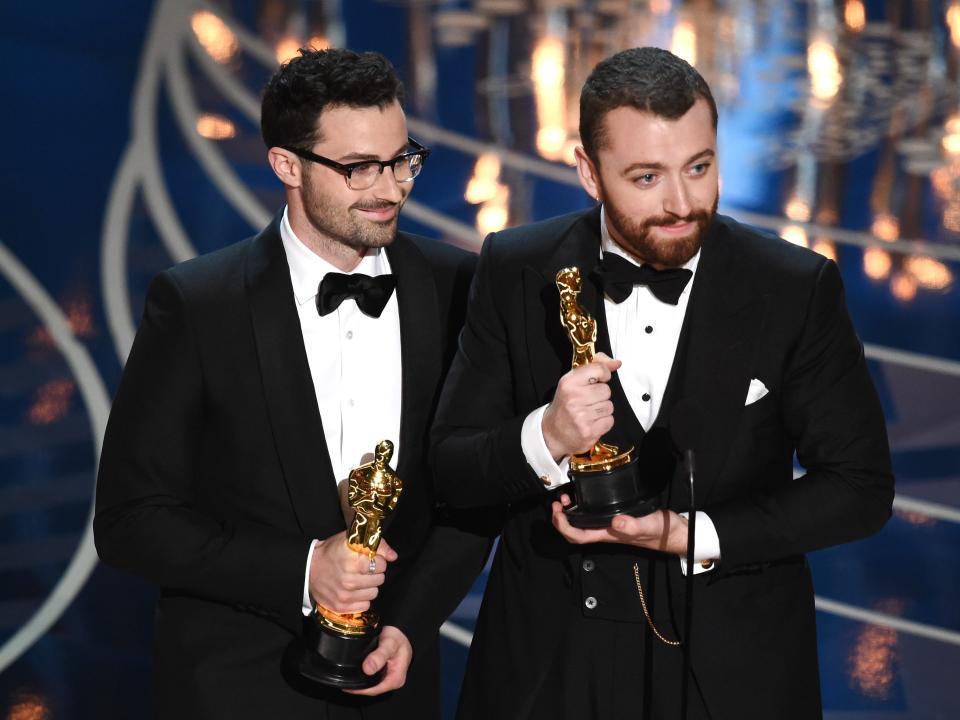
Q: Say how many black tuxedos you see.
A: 2